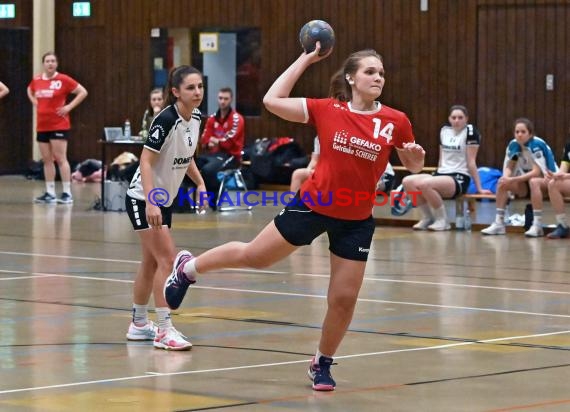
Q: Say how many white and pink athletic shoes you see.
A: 2